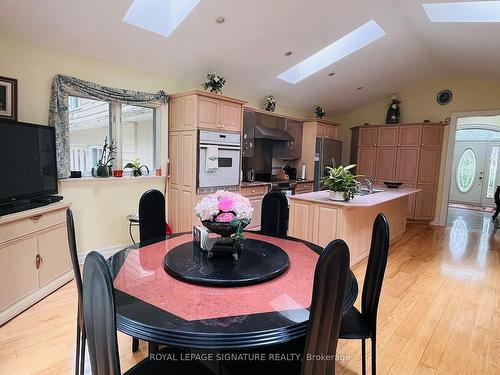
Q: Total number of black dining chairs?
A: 6